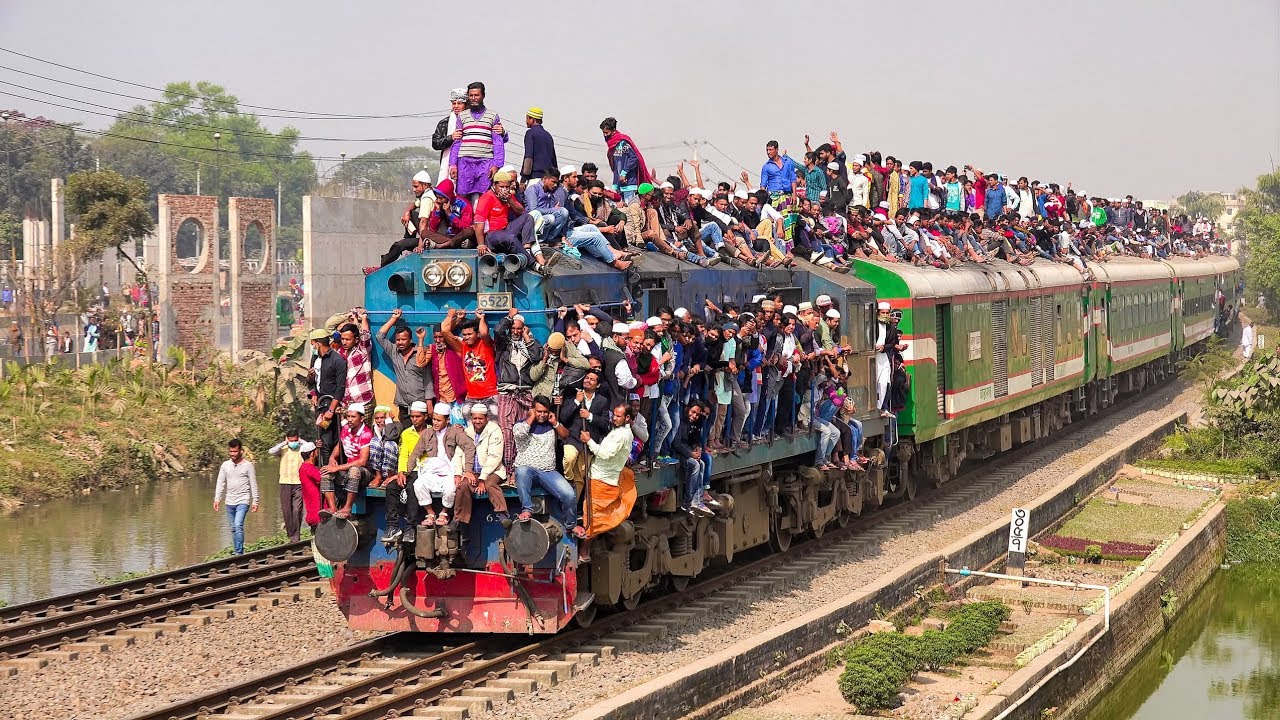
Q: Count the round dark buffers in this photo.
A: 2